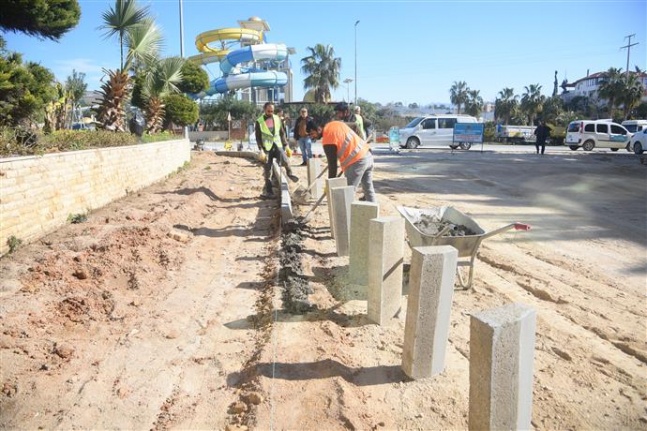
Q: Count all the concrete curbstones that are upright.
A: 7